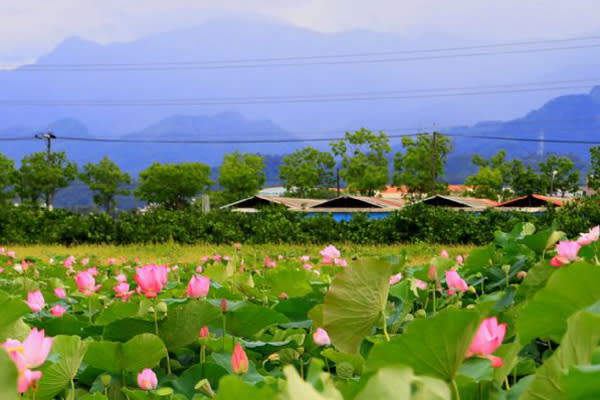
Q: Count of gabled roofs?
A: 4